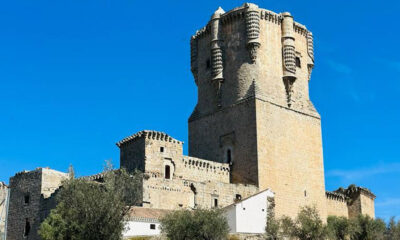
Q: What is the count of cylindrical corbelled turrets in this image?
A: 5